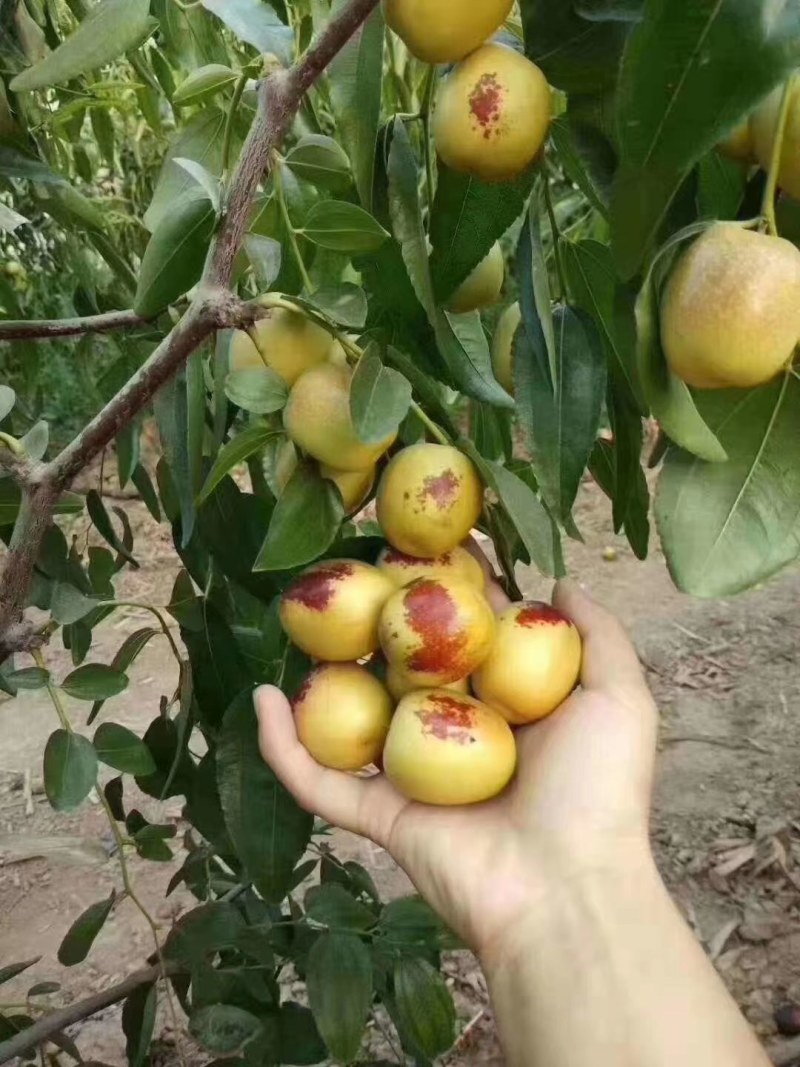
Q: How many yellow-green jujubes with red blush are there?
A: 8